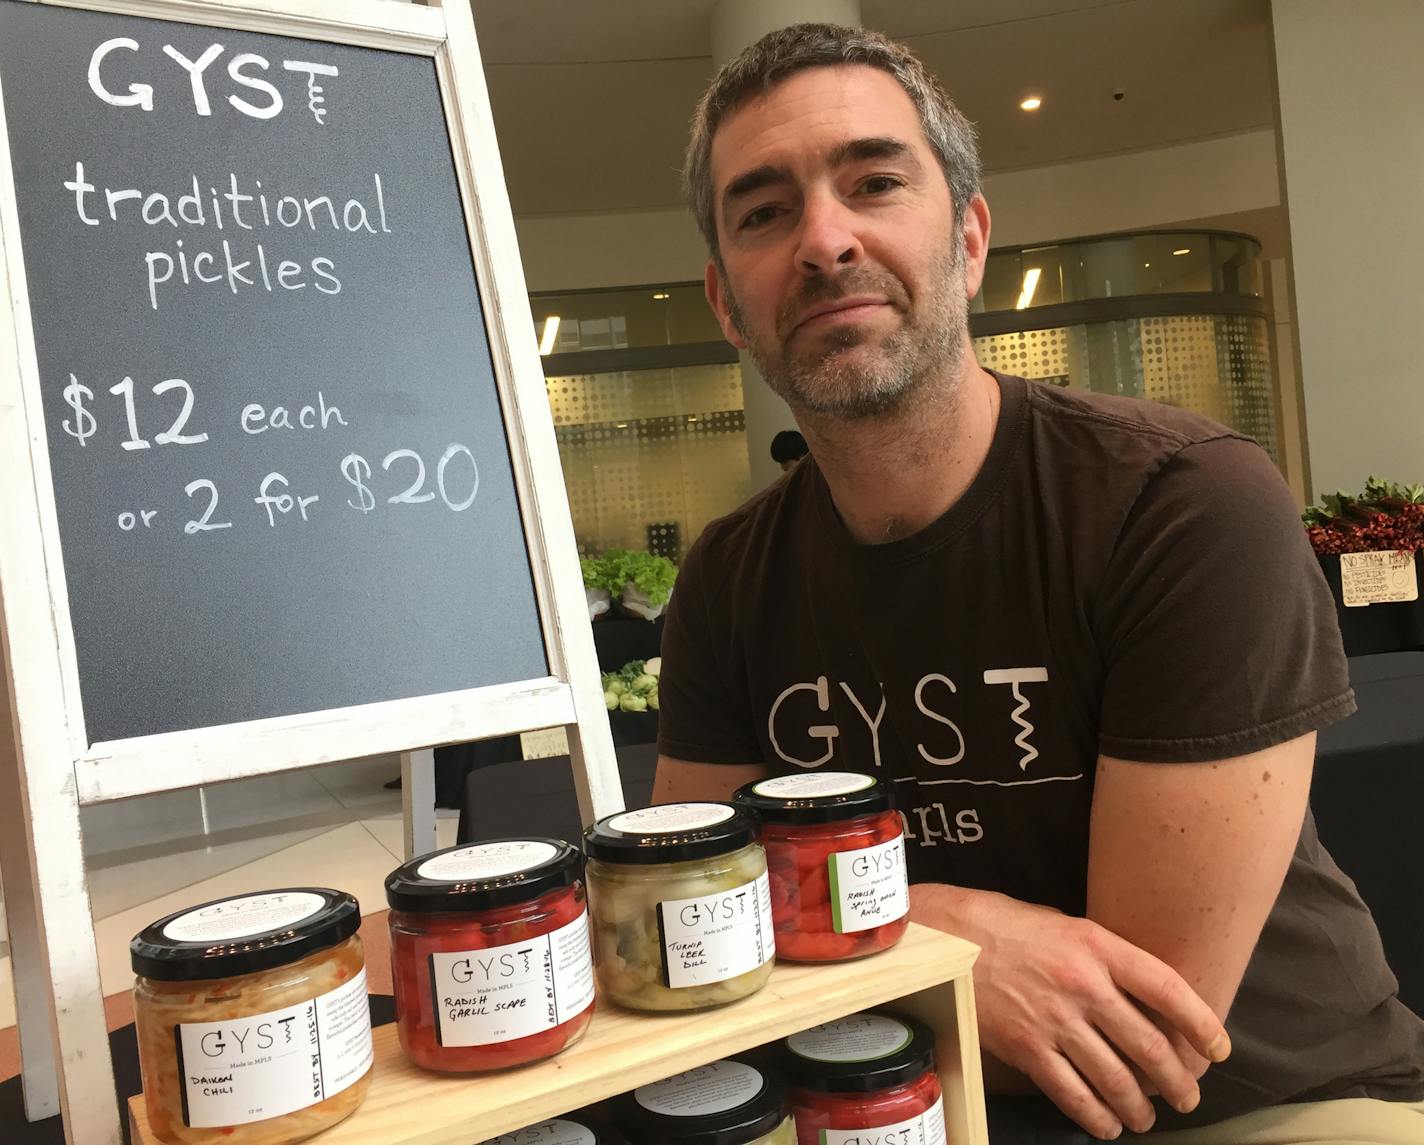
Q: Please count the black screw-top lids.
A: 7